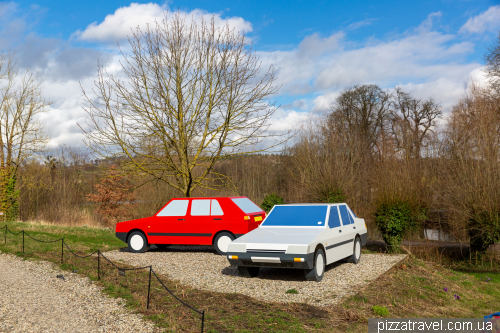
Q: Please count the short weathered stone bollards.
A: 0